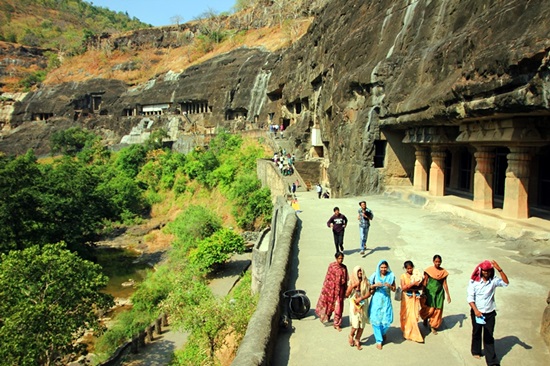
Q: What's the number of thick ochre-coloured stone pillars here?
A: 4